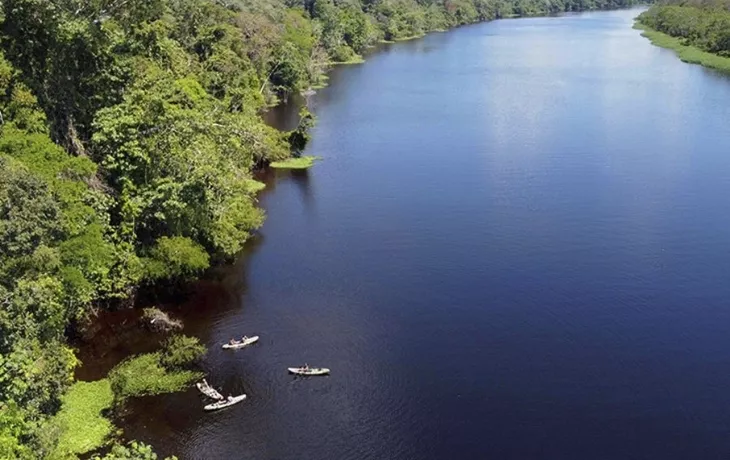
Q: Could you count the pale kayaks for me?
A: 4